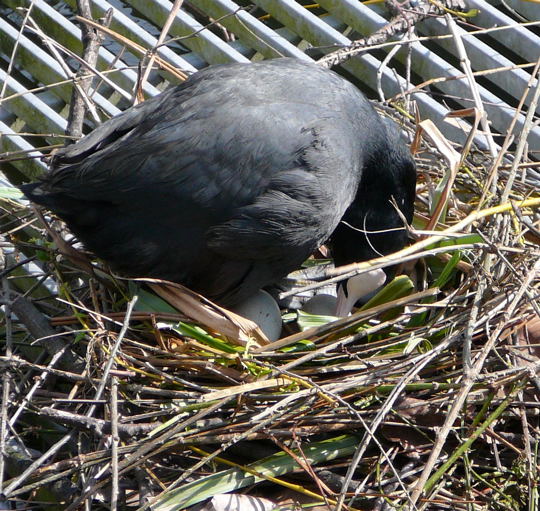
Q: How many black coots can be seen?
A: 1